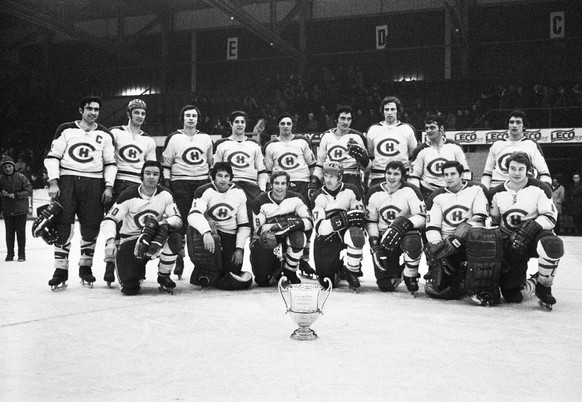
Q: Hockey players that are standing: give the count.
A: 9